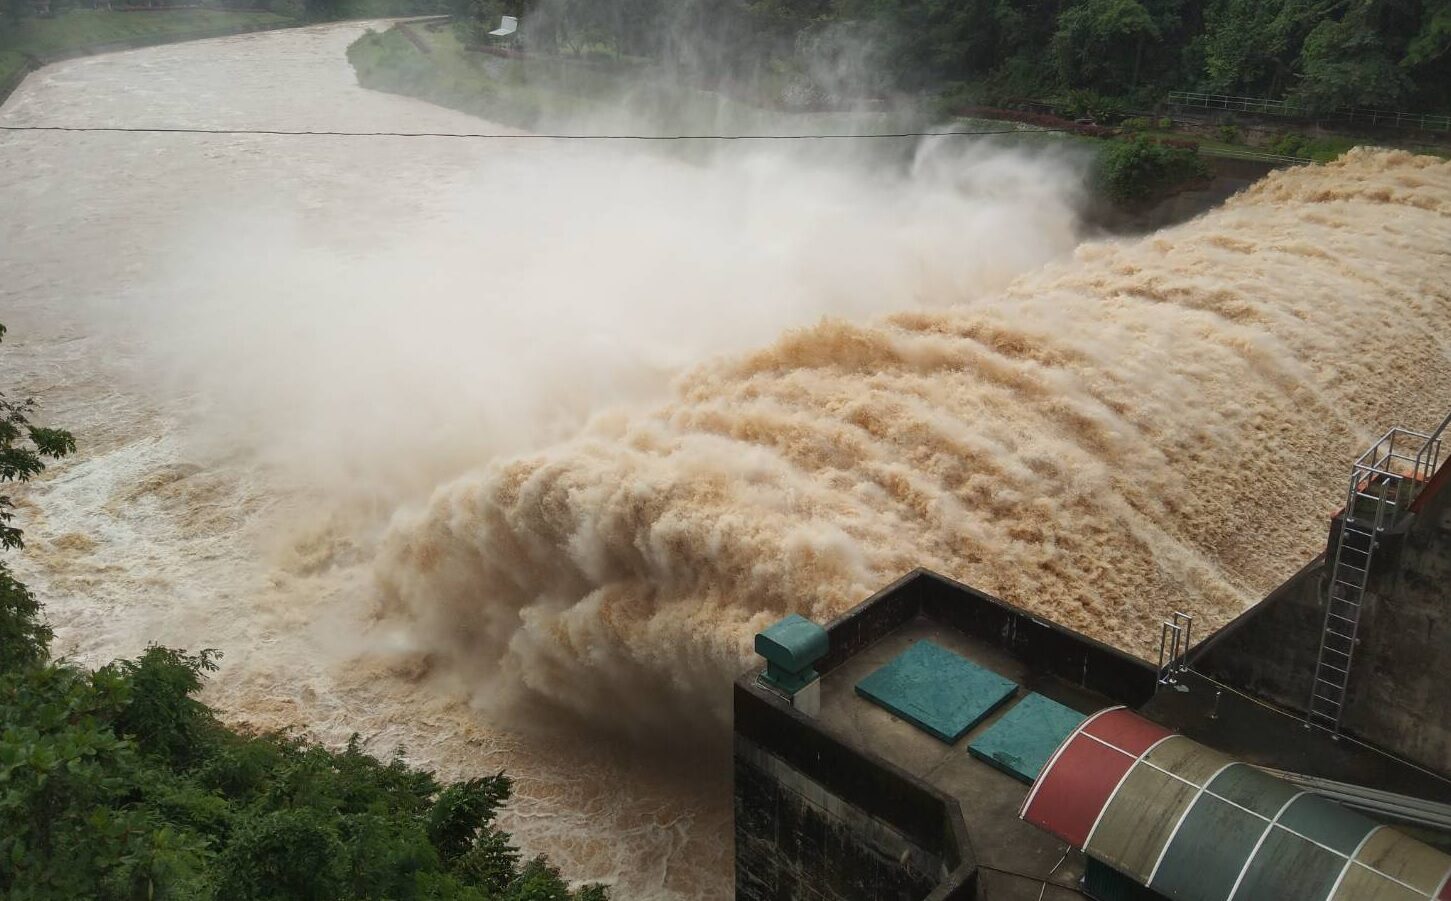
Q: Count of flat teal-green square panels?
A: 2